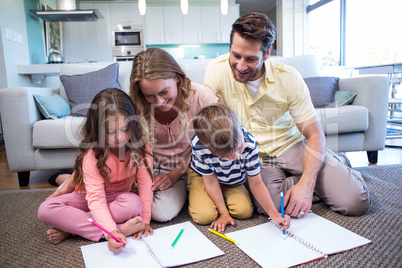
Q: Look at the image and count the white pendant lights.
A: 3